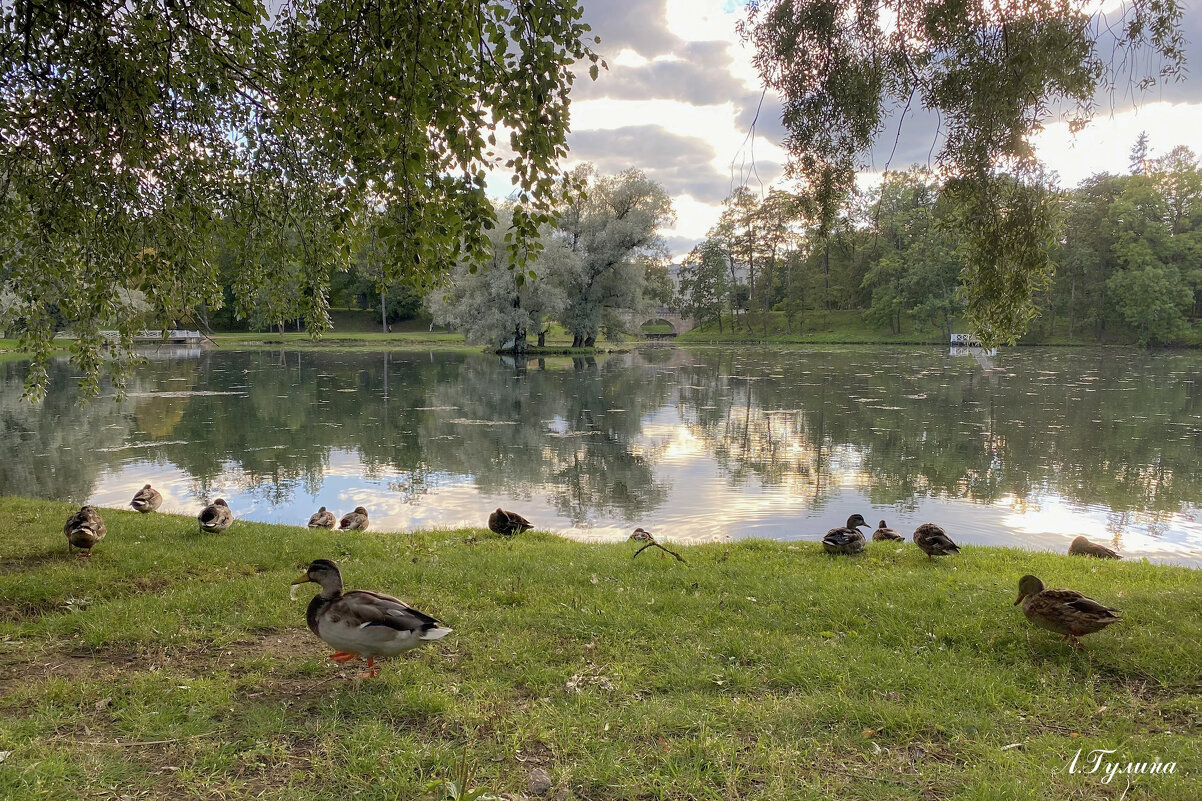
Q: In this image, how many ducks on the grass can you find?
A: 13